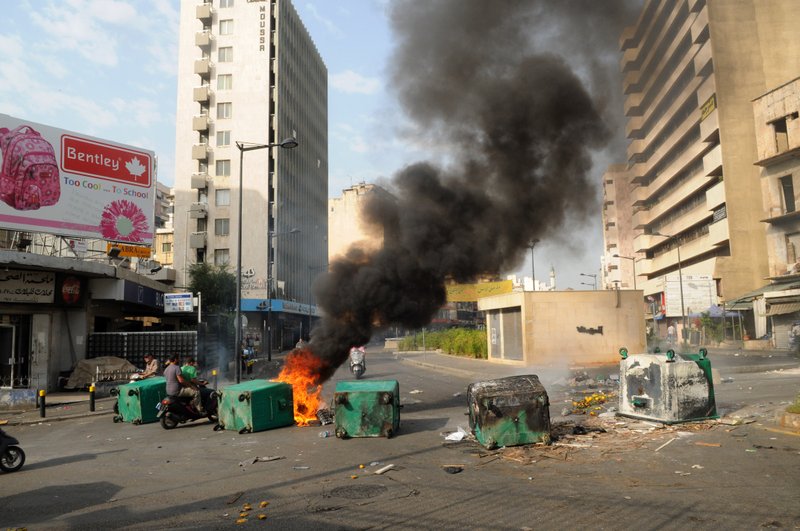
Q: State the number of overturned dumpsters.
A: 5